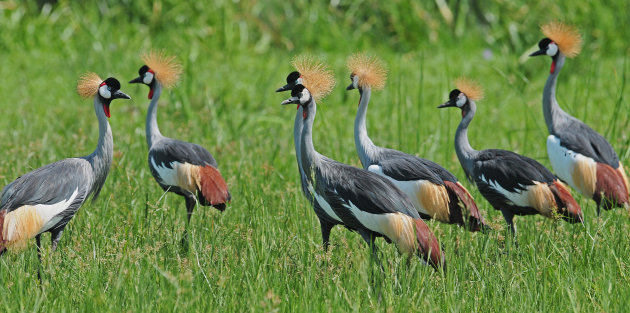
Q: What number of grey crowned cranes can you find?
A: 7